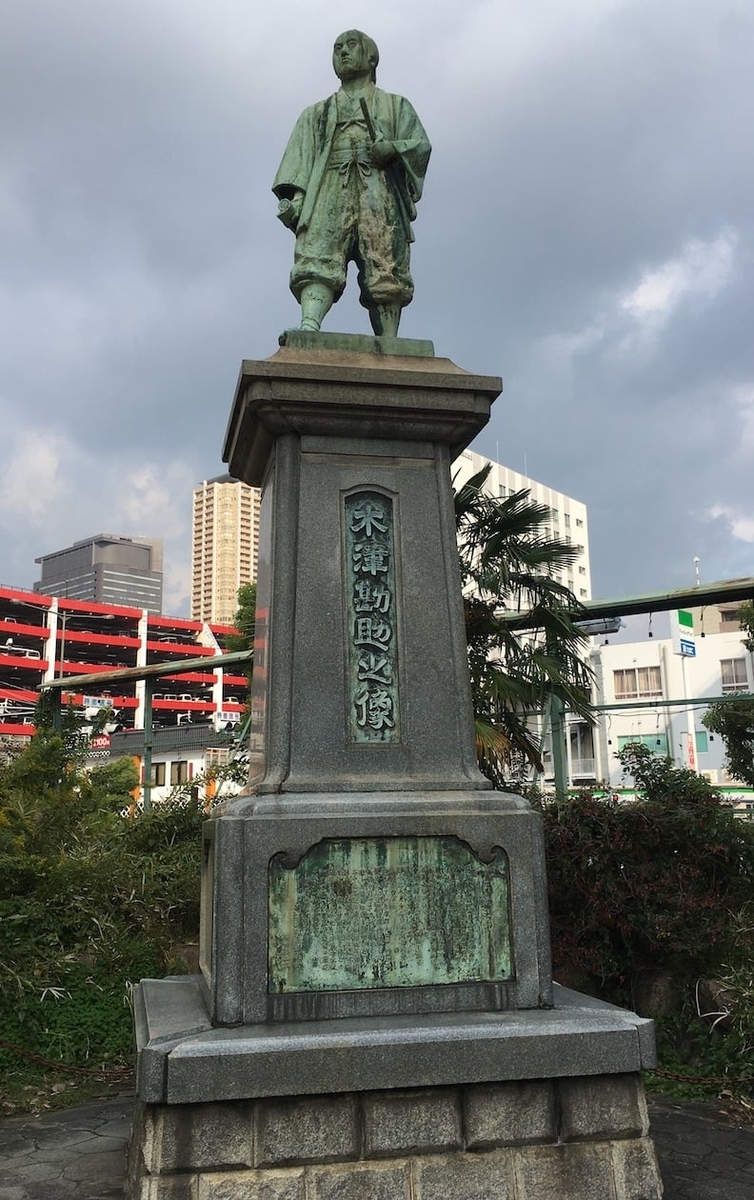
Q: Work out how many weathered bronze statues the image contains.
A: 1